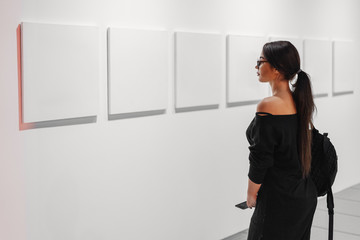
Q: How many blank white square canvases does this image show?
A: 7